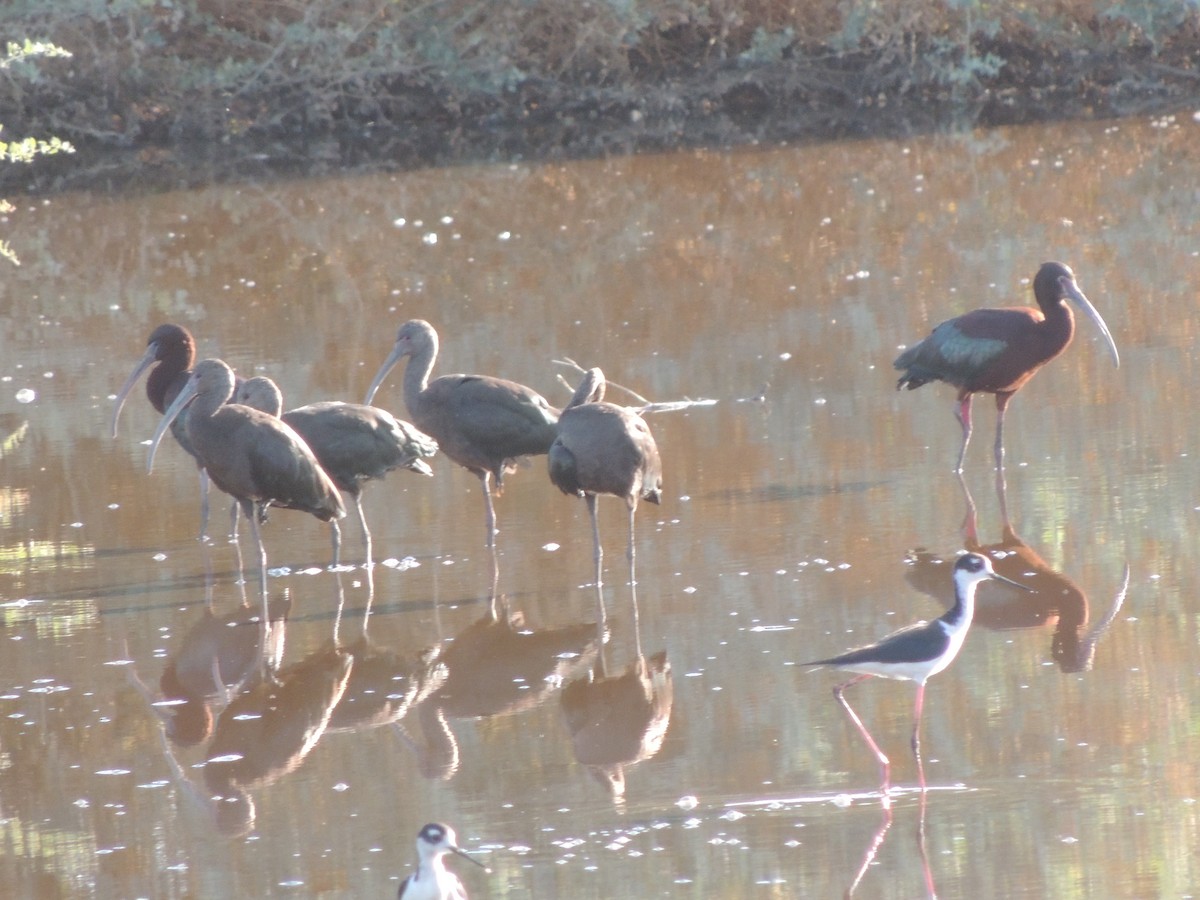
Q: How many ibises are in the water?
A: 6